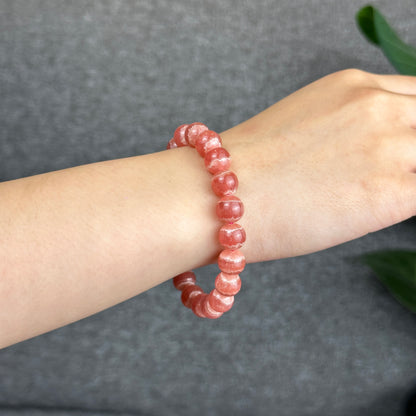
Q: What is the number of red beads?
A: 15